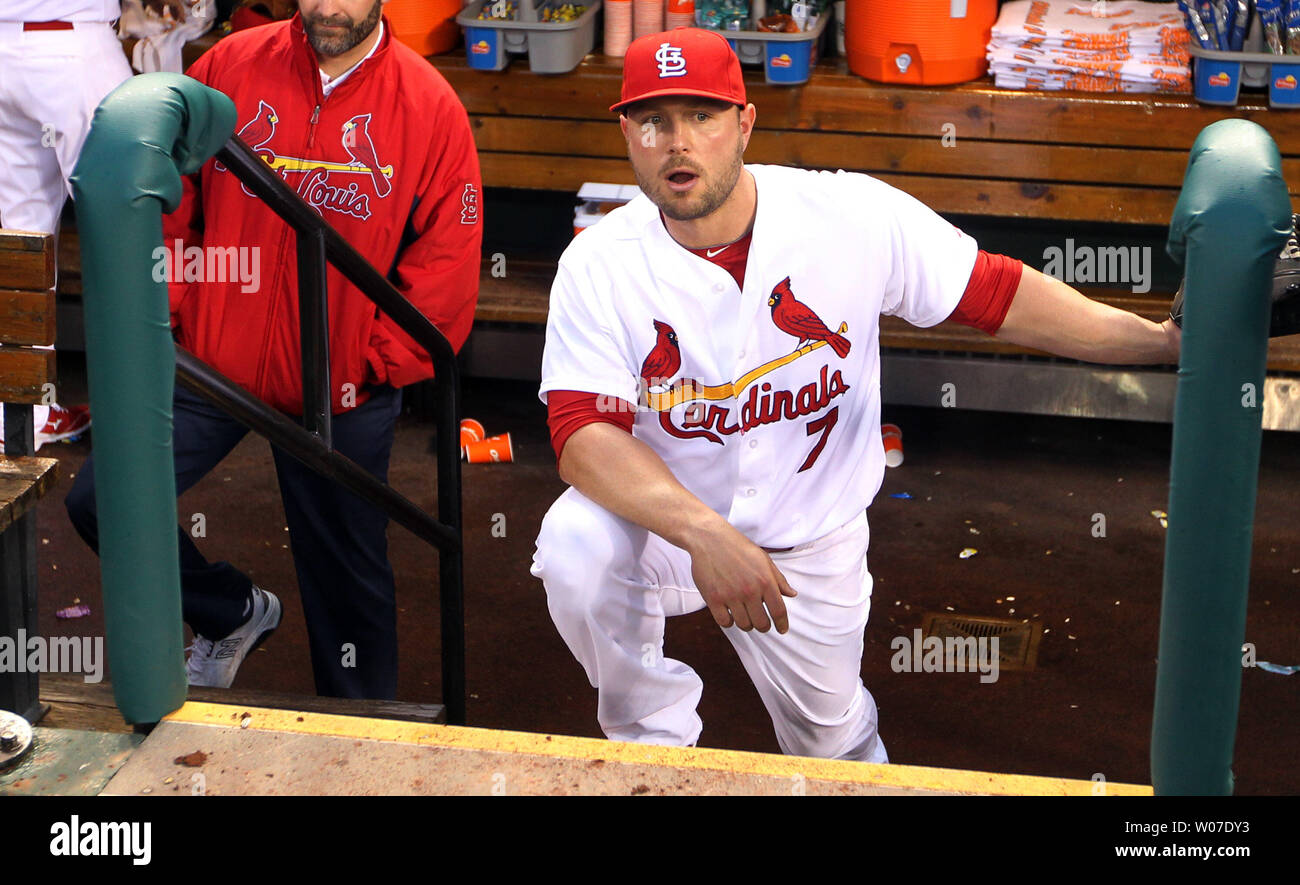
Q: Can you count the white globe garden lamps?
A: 0